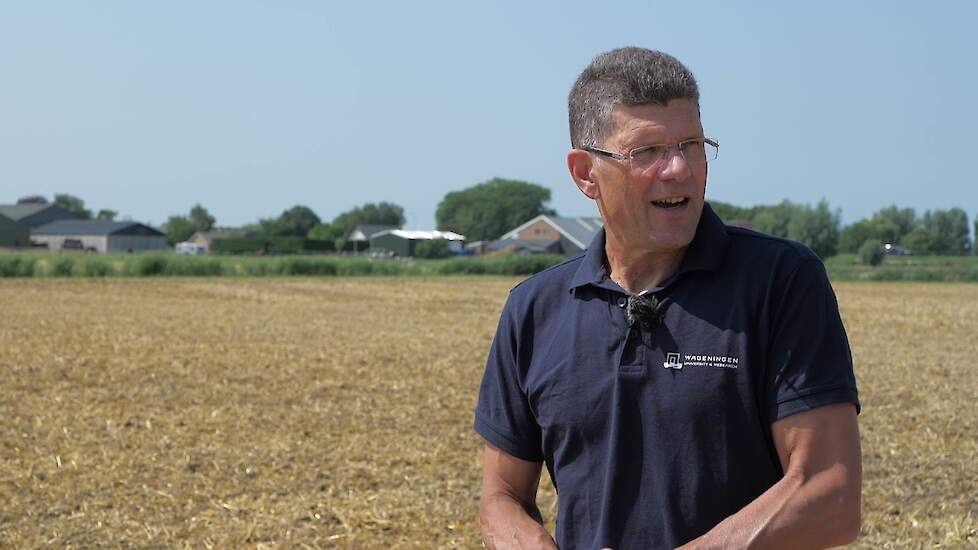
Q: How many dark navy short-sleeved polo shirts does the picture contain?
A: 1